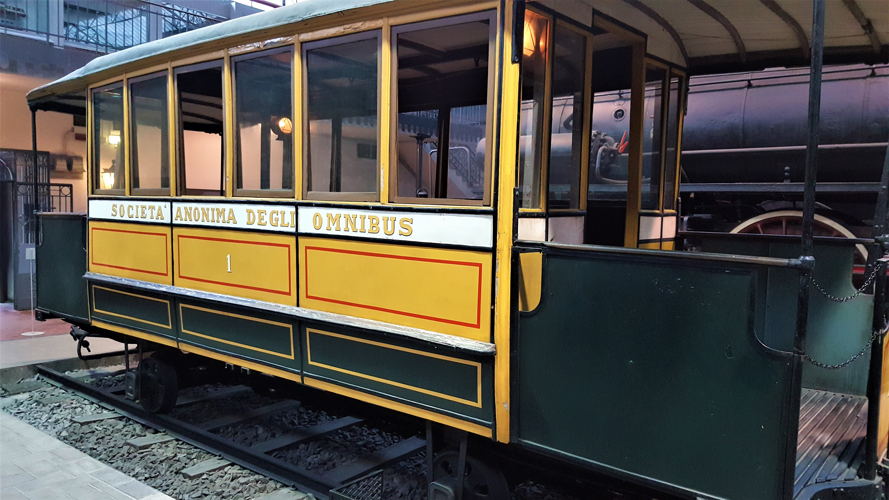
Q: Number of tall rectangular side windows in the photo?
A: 6